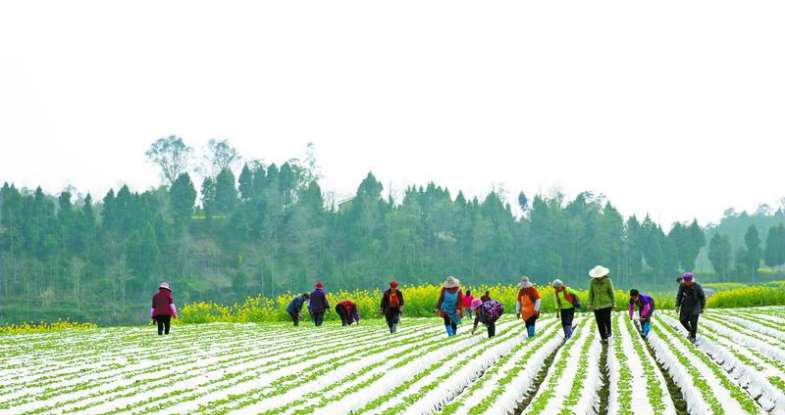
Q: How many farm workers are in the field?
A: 14